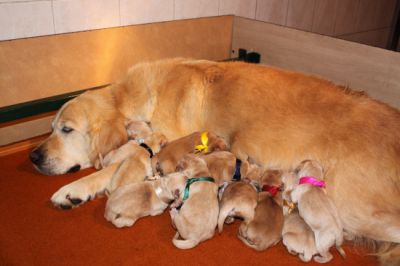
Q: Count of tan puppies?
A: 10